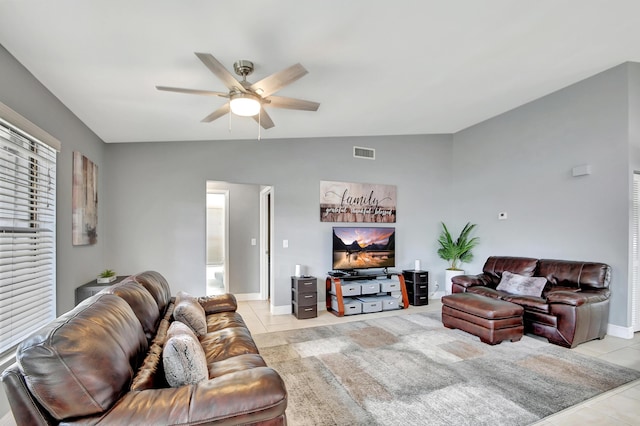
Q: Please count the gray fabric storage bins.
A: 6